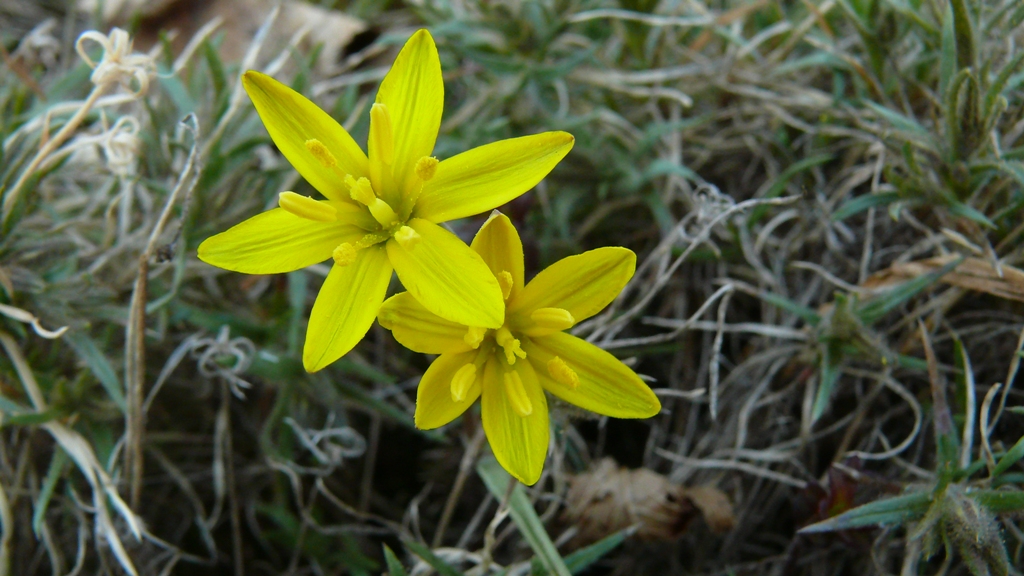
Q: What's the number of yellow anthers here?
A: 12